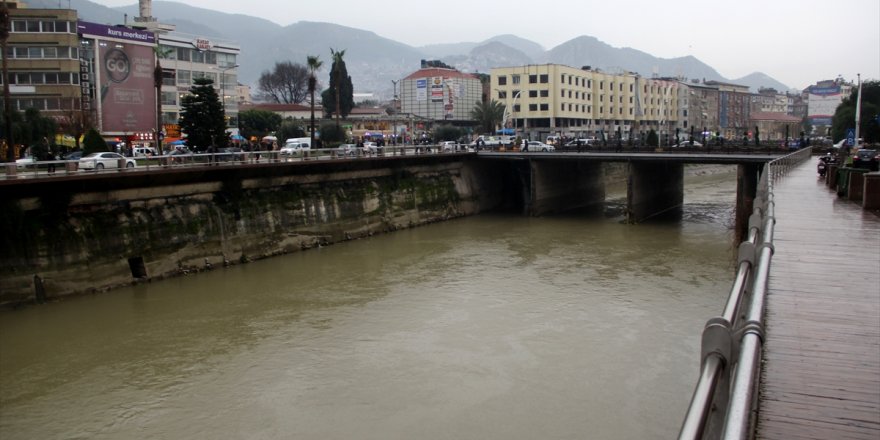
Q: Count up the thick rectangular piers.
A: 3